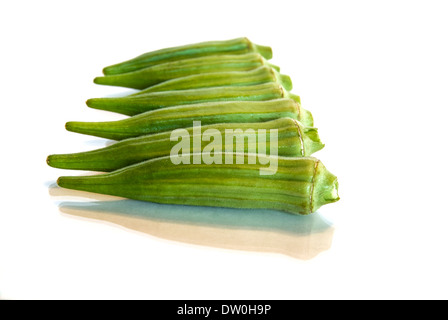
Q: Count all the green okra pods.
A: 7